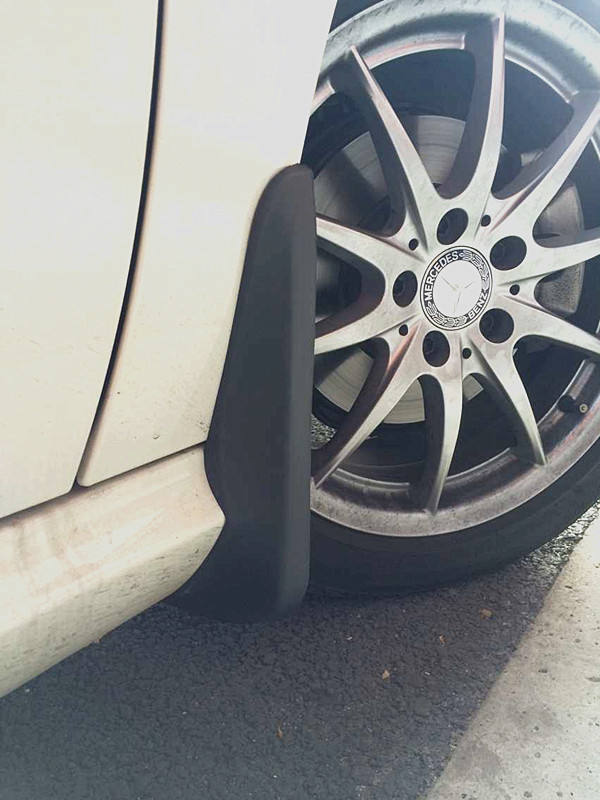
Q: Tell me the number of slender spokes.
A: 10